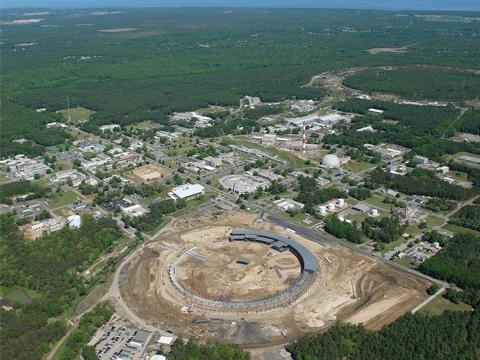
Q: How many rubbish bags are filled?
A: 0